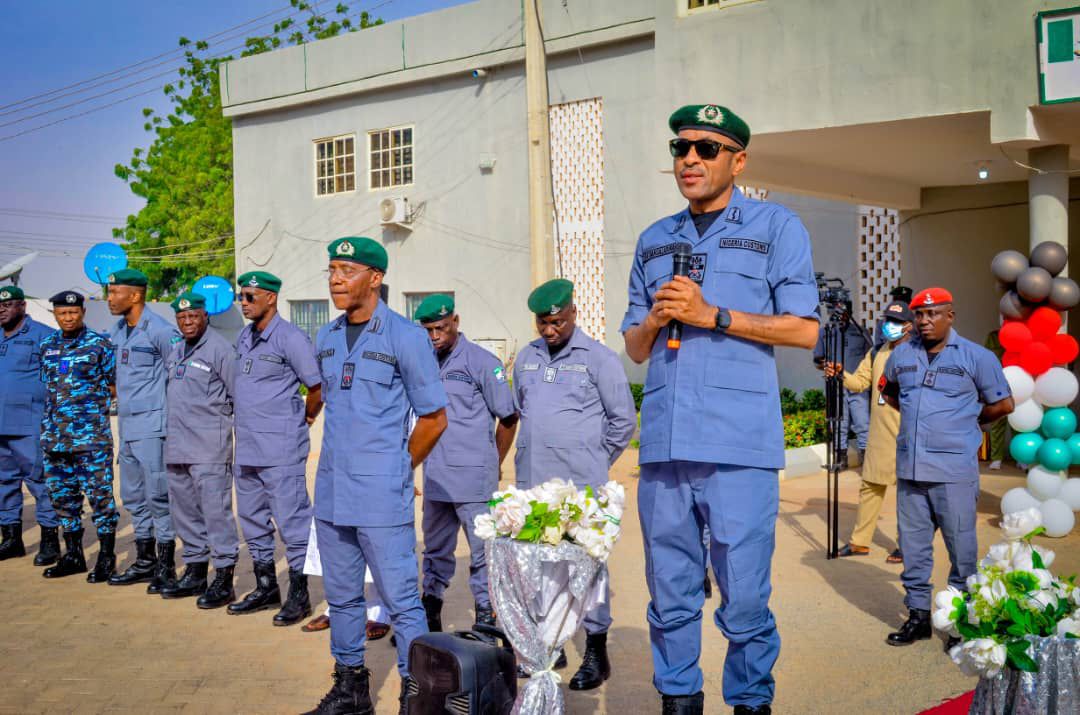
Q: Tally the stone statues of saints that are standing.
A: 0